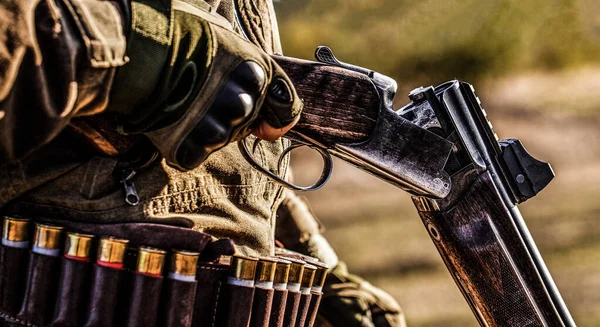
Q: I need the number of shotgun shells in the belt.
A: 12